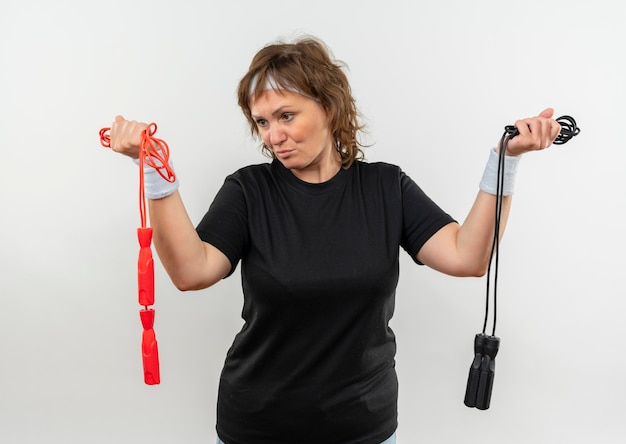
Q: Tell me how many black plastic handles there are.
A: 2